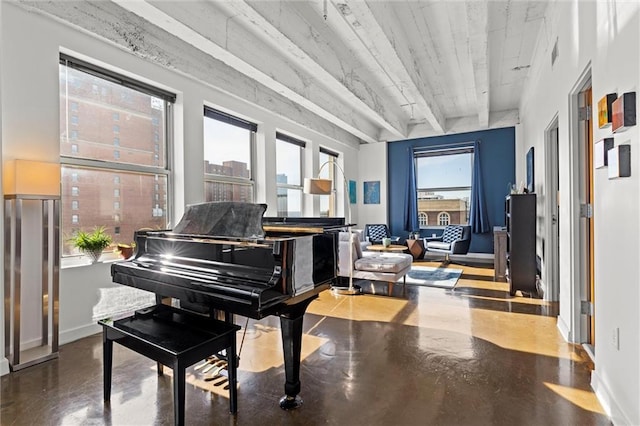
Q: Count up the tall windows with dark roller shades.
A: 4